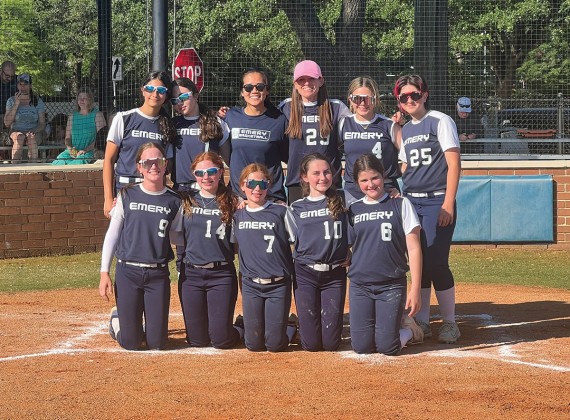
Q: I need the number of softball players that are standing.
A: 6